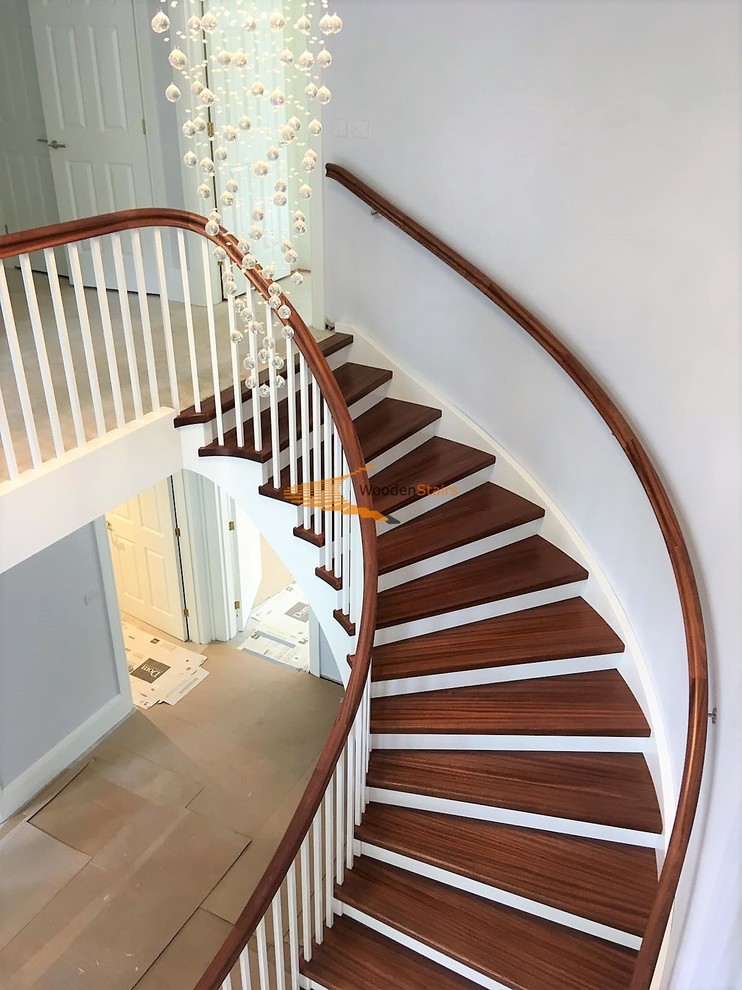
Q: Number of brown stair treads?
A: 12